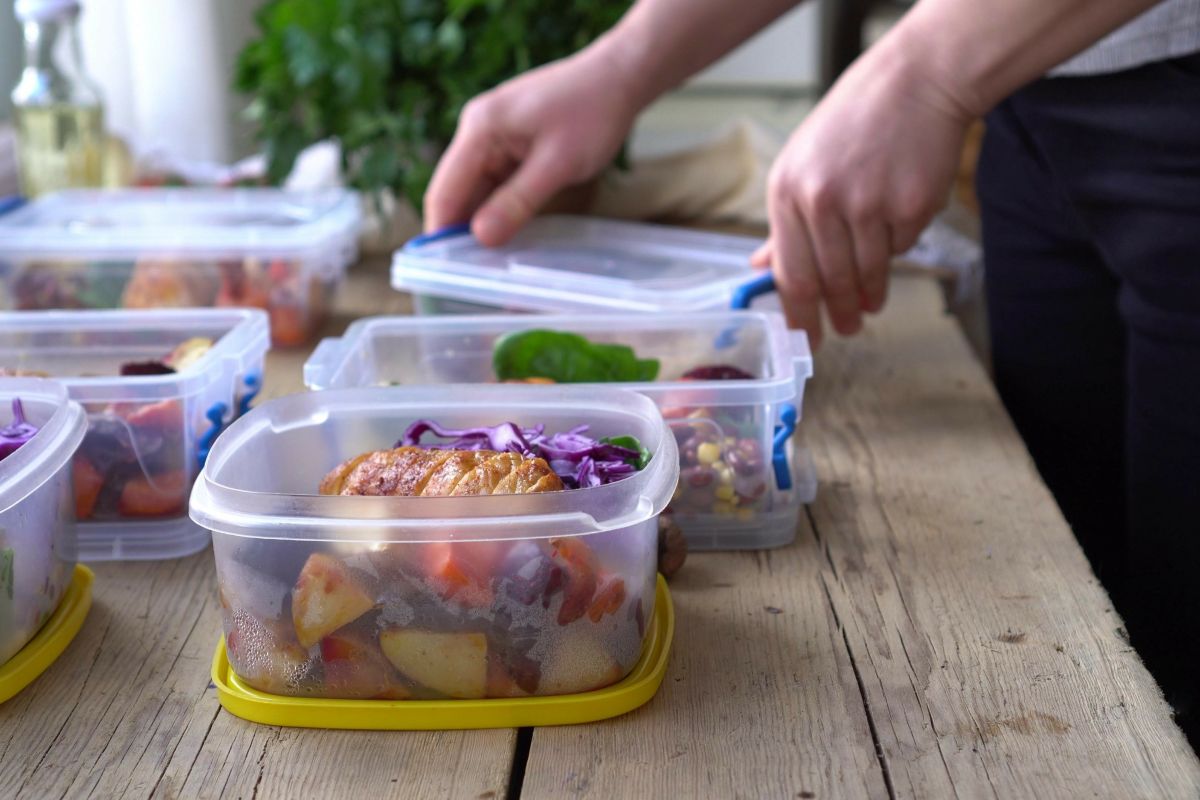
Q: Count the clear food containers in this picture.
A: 6